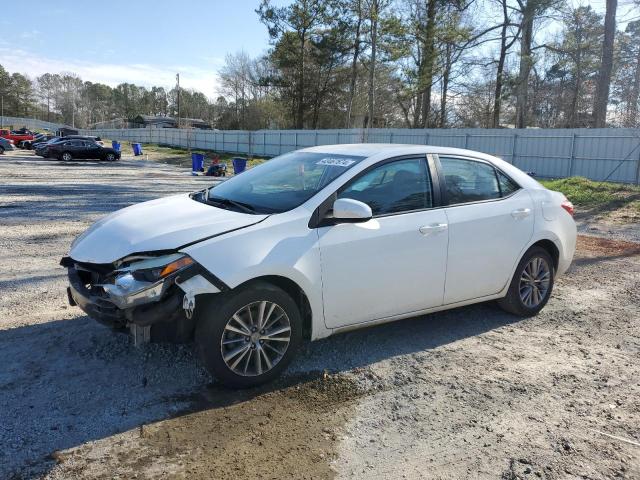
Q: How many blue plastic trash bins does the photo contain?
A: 4